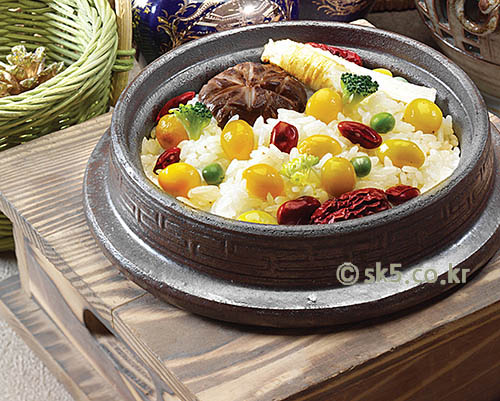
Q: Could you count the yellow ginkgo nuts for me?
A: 11